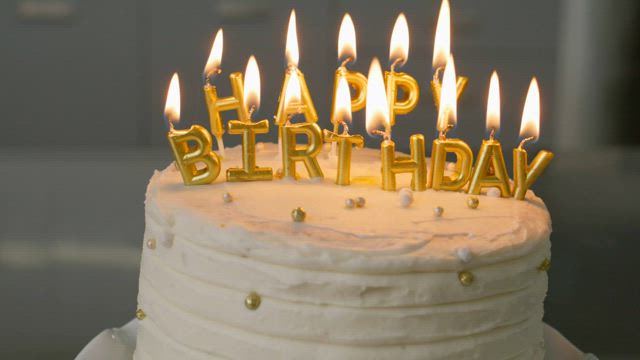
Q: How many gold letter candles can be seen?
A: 13